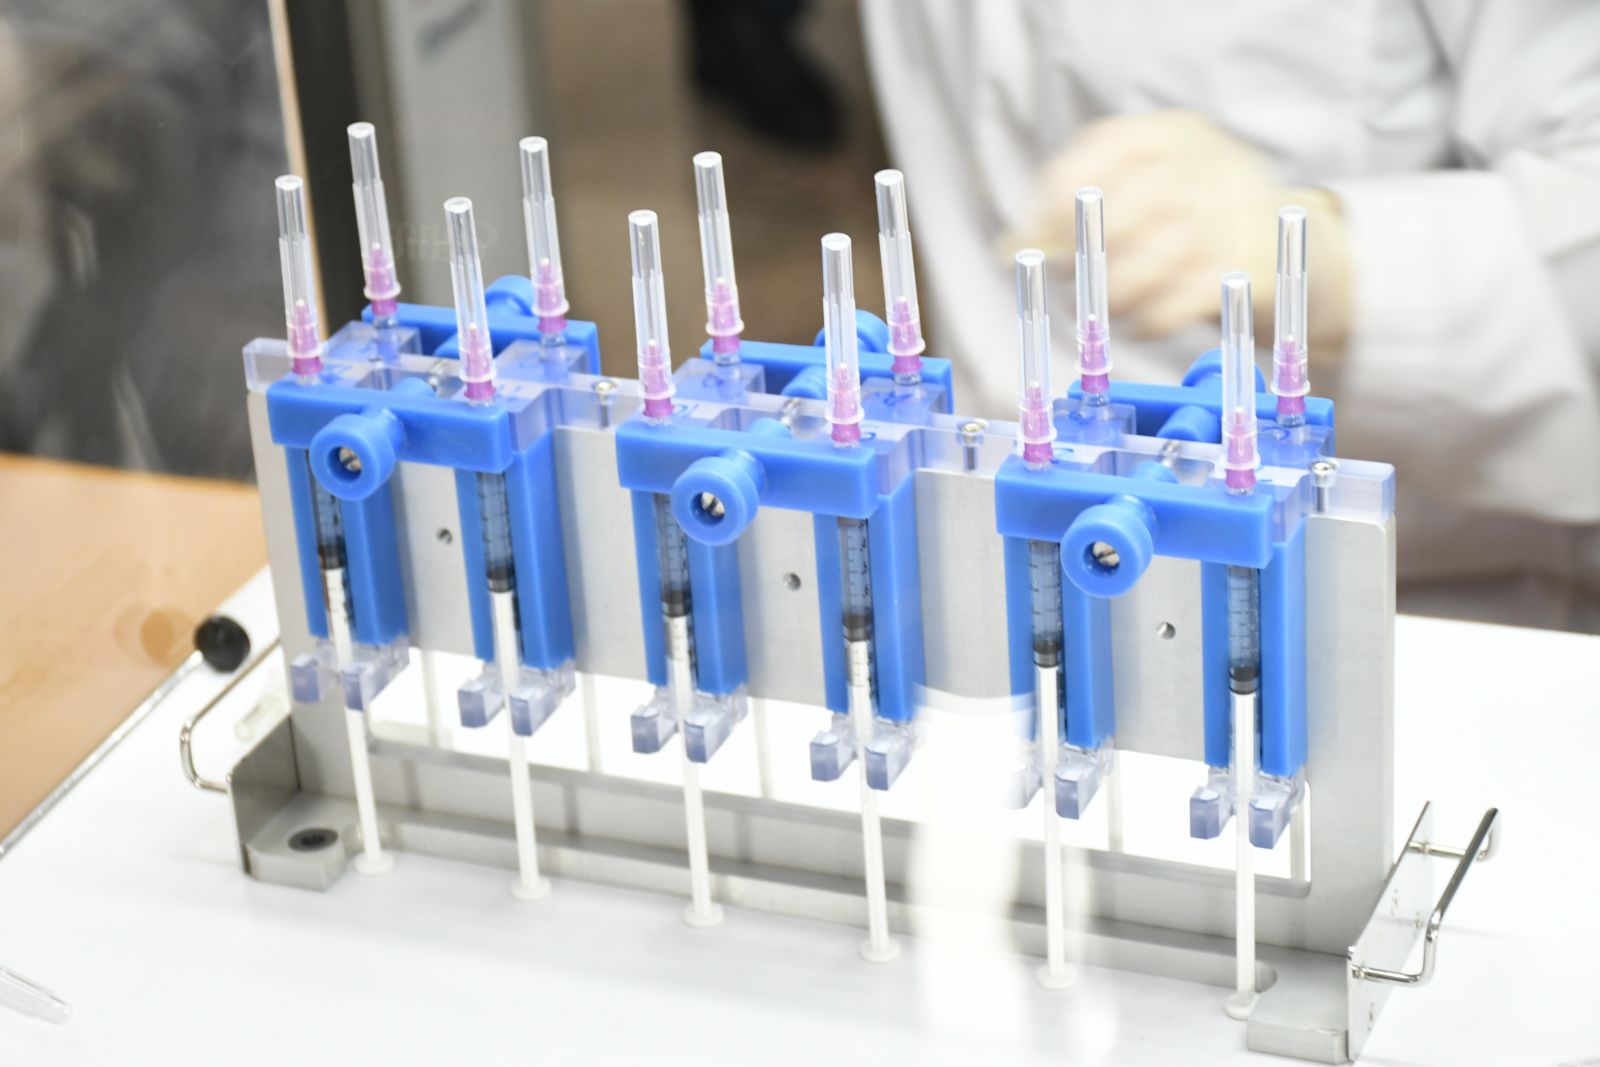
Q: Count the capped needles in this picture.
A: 12